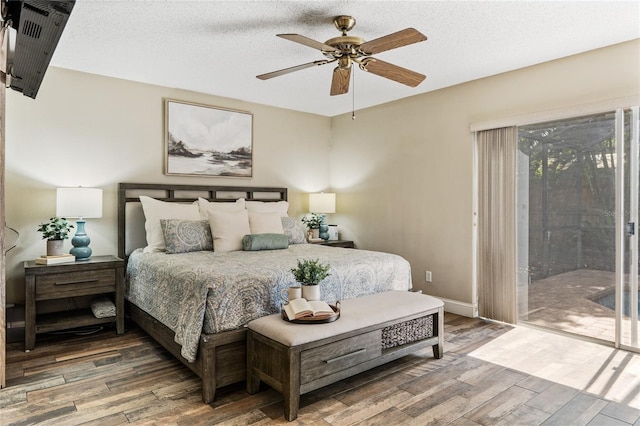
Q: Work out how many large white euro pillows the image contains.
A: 3